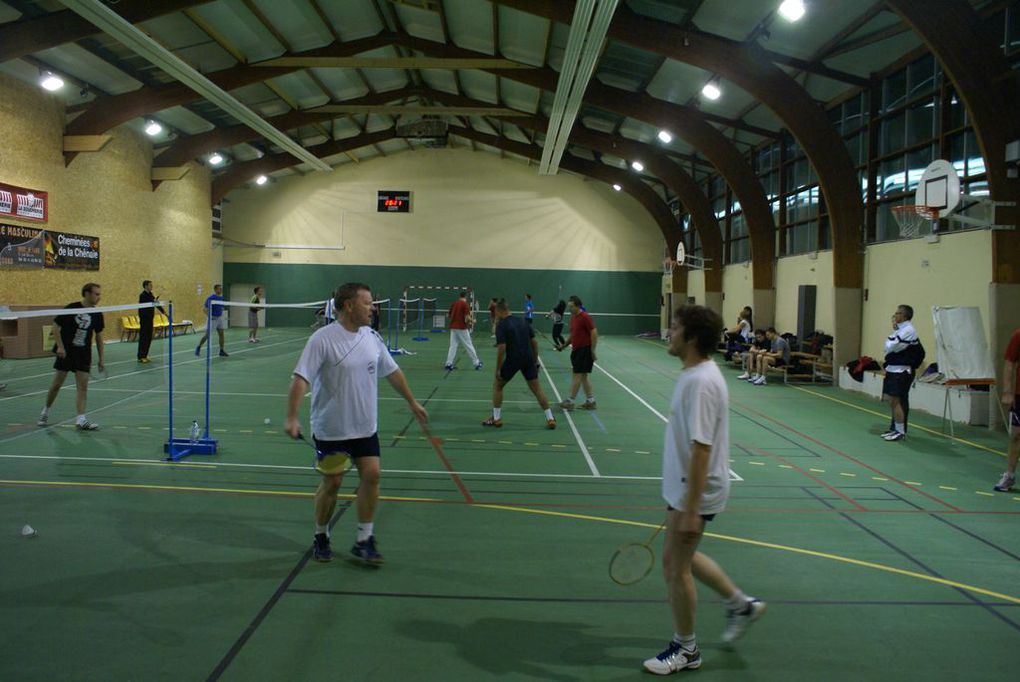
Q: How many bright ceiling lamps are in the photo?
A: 9